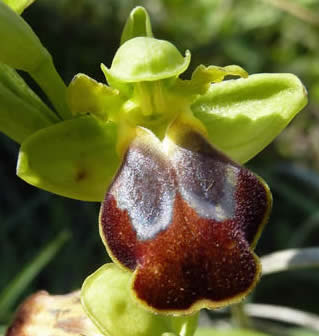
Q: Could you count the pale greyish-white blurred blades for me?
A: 2